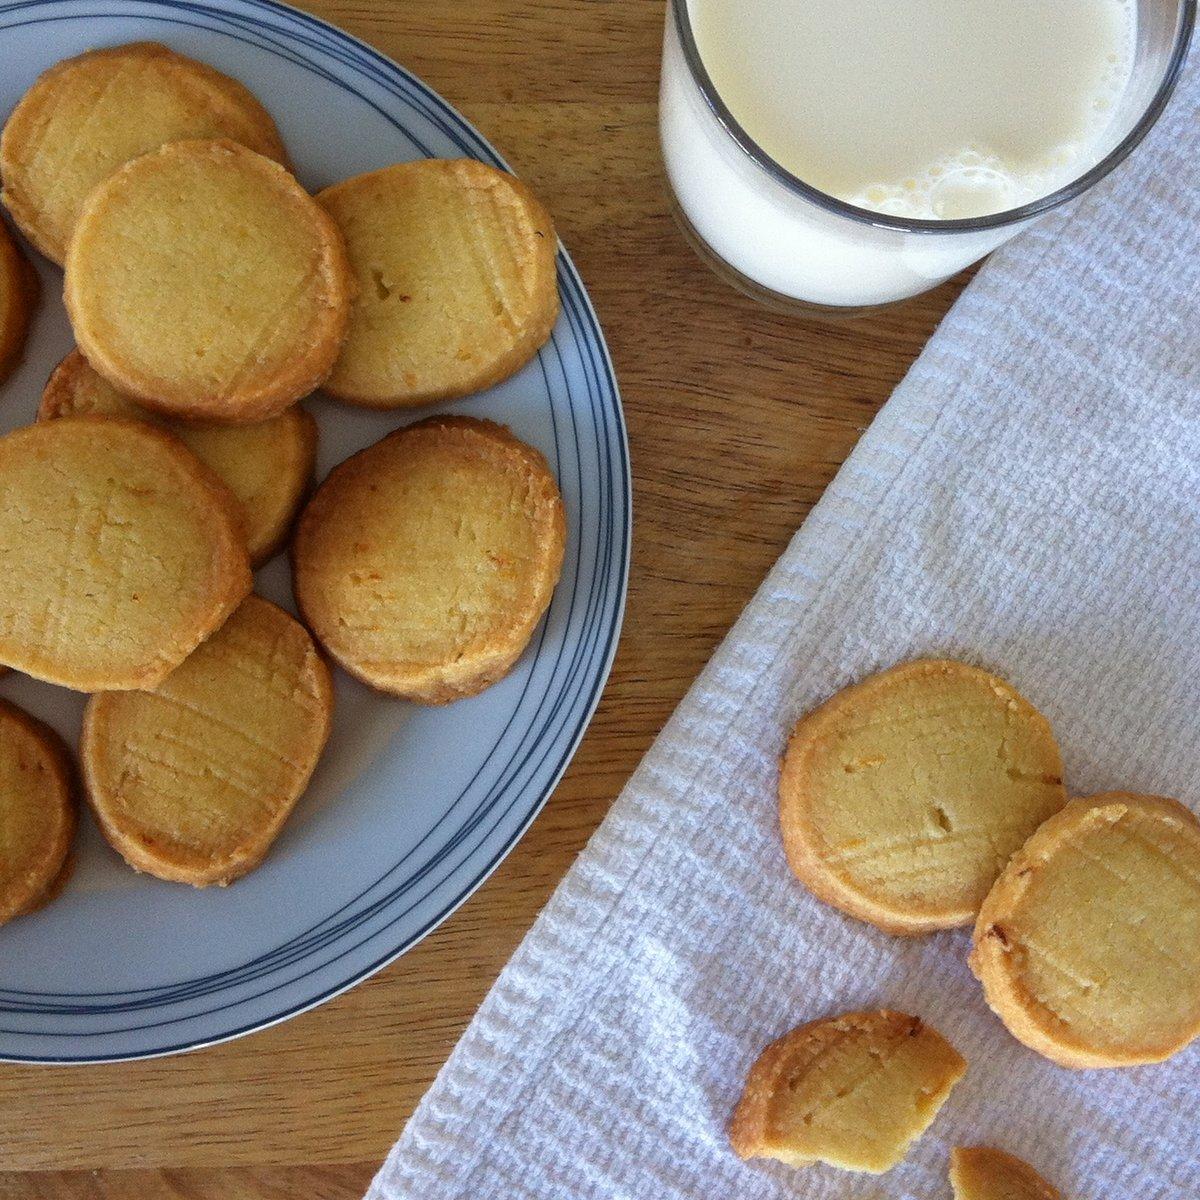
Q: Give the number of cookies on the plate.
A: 9